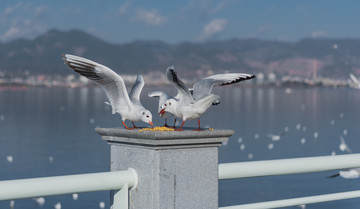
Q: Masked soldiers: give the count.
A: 0